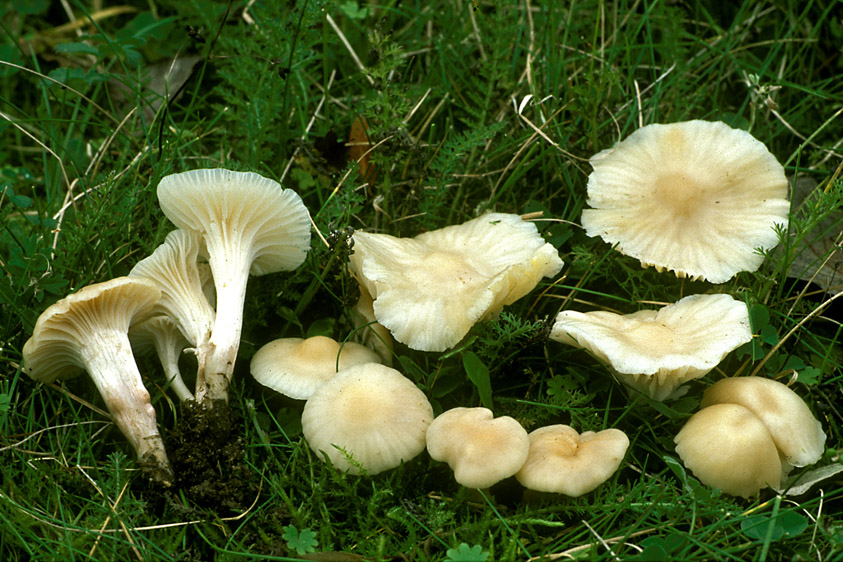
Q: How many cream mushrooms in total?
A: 13